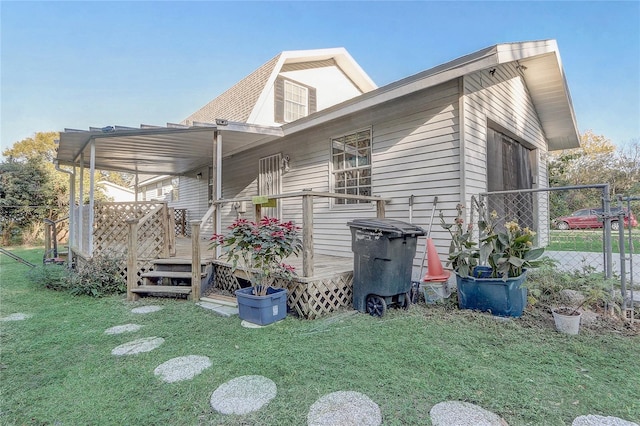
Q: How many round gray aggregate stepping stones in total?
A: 9